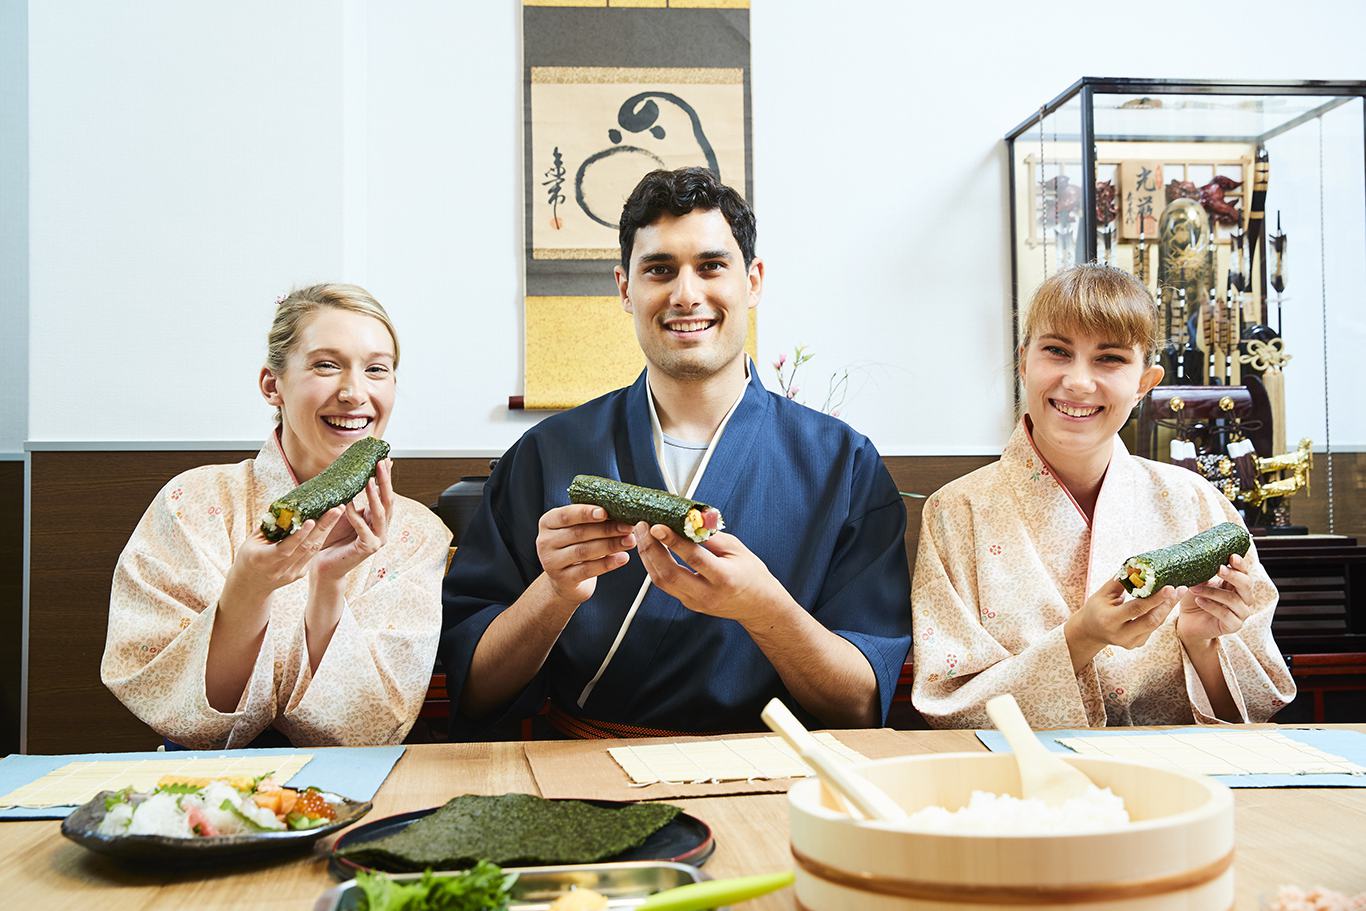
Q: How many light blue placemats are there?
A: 2